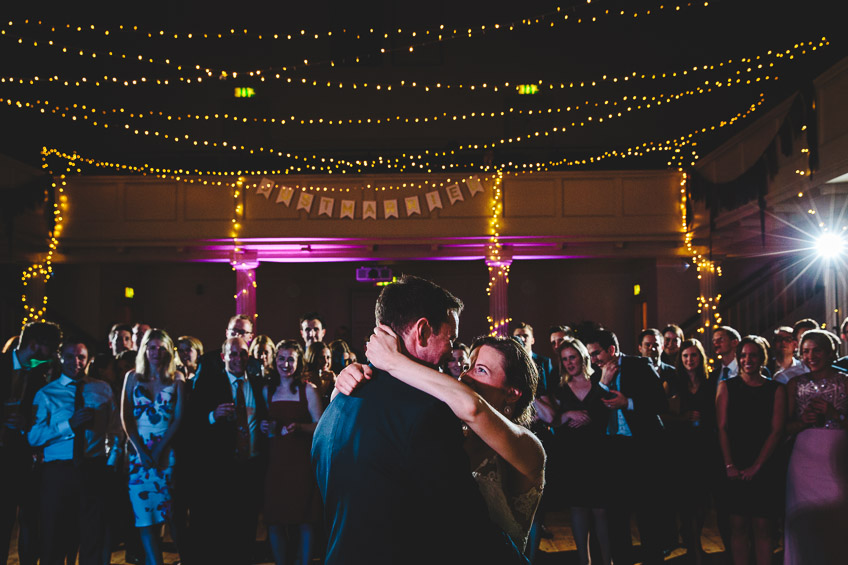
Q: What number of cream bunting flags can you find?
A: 11